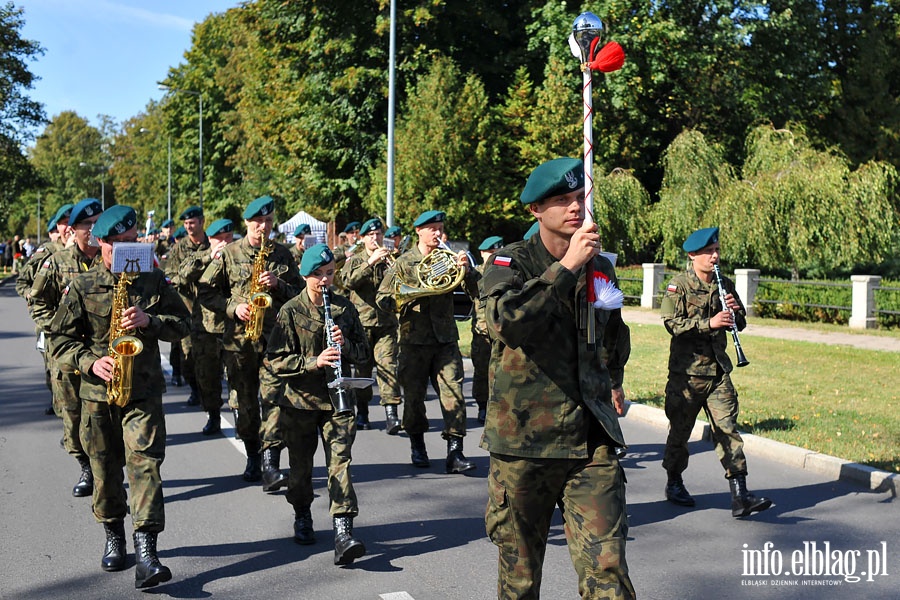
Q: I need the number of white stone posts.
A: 3